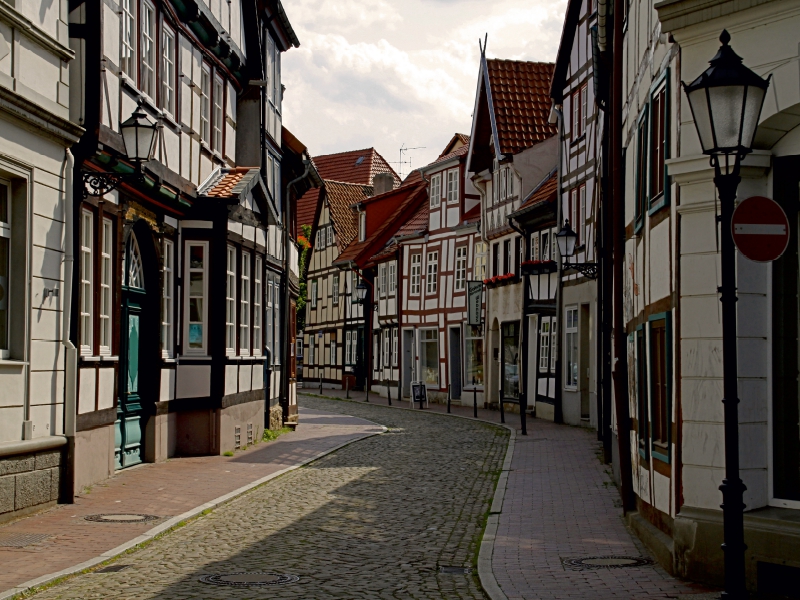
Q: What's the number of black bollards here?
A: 9